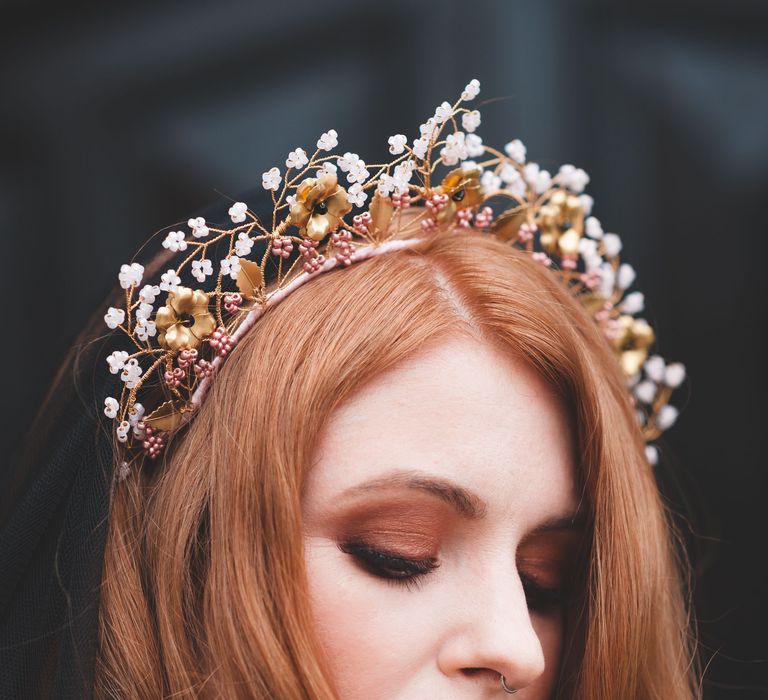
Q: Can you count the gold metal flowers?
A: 5